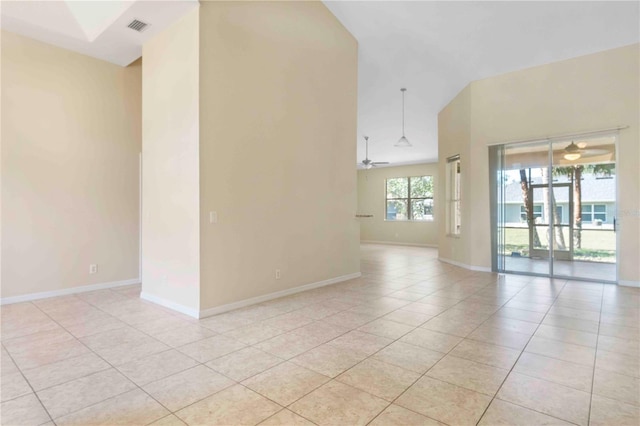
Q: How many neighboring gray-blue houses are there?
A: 1